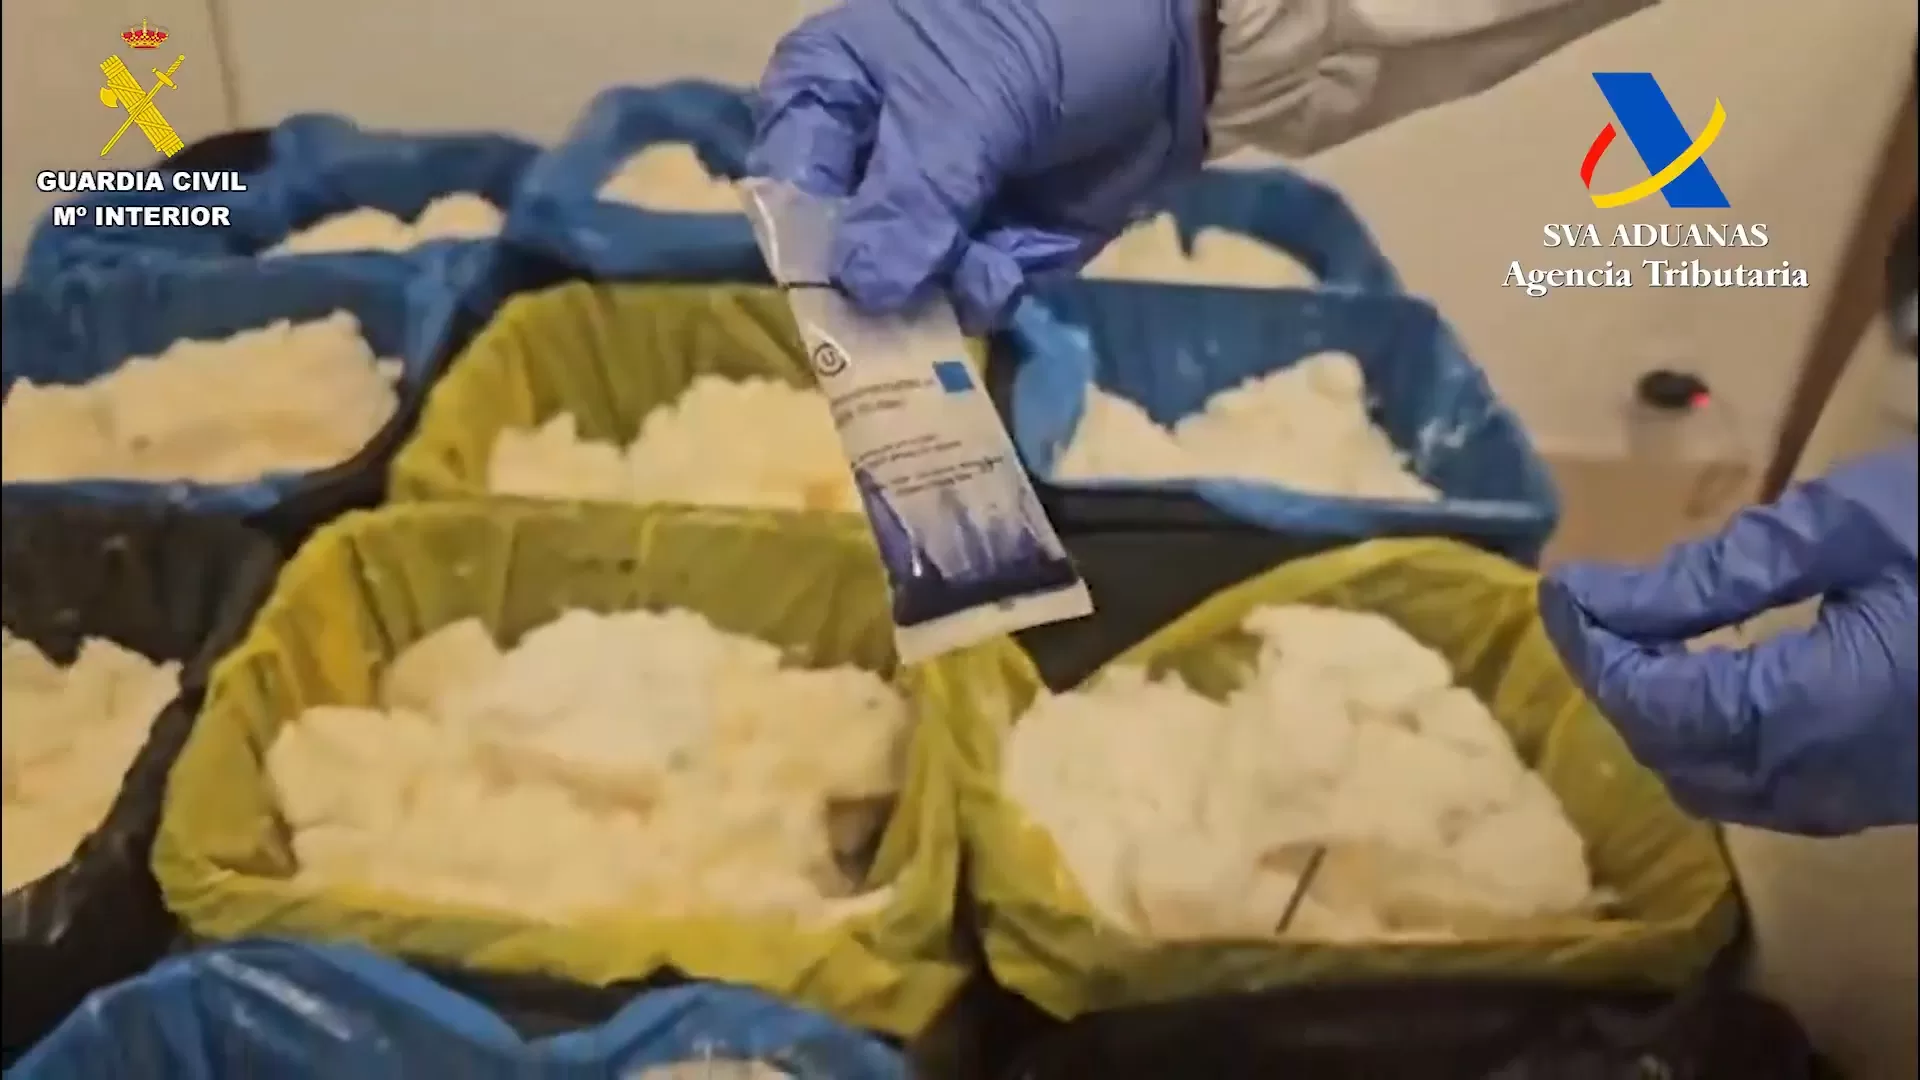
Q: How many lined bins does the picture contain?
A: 11